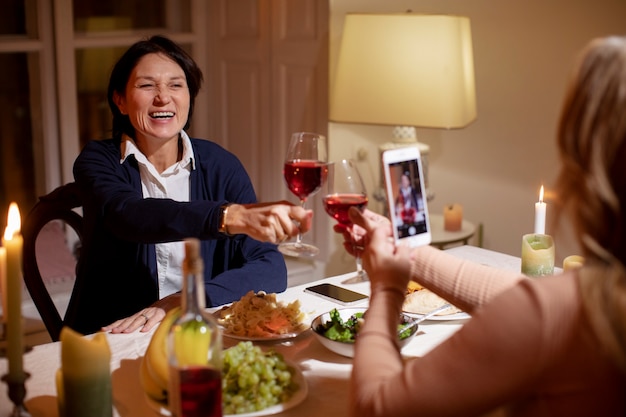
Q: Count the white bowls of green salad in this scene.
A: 1